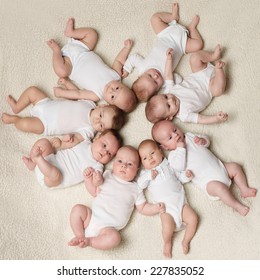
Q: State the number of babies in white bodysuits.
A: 8